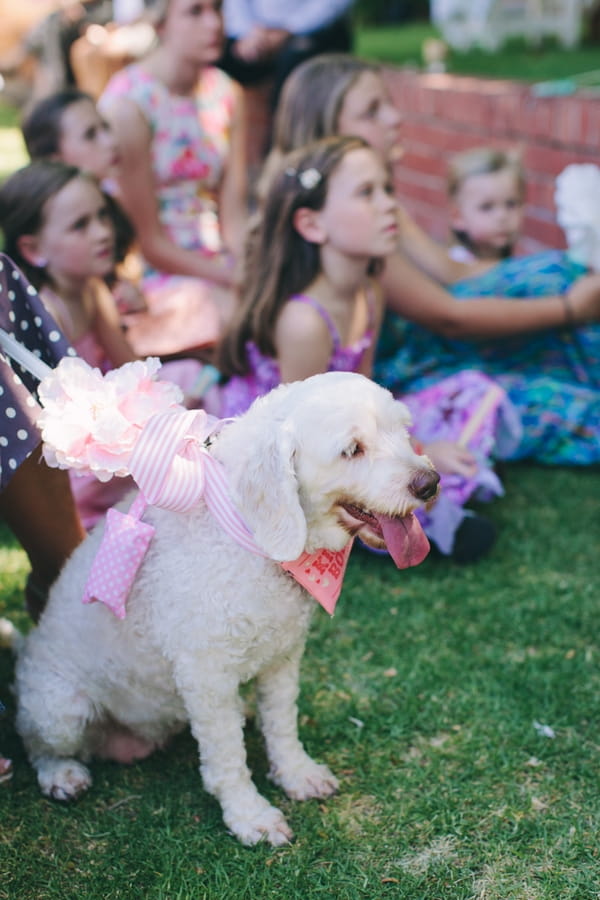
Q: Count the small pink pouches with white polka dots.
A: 1